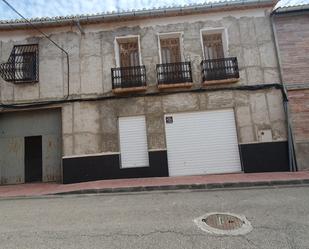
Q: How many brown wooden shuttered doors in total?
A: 3